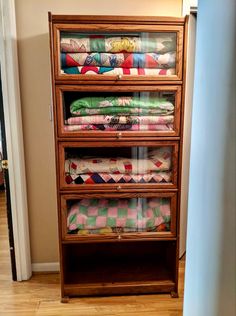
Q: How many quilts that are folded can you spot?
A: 10